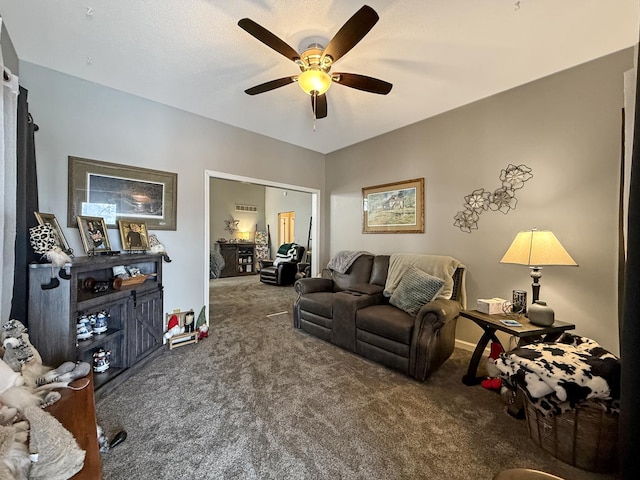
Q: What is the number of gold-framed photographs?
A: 3